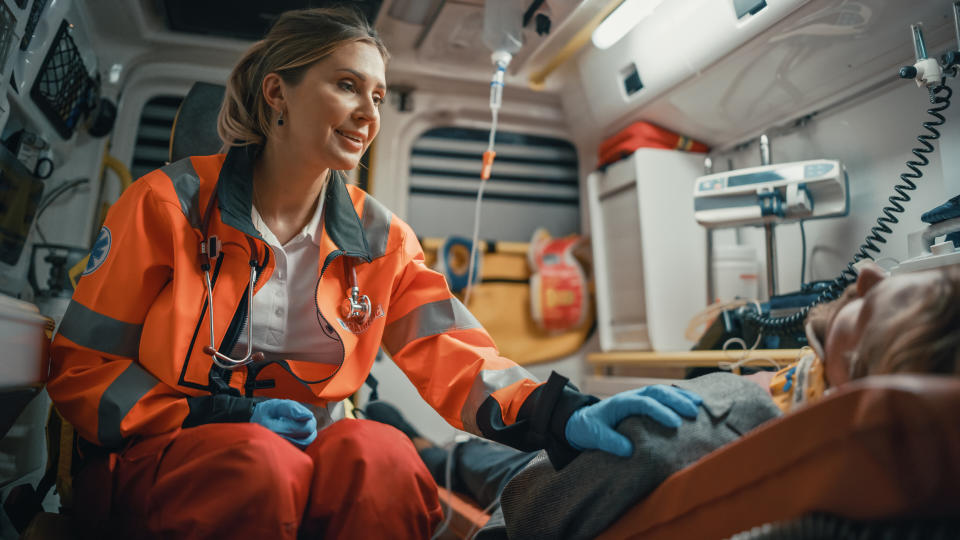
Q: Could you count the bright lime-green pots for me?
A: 0